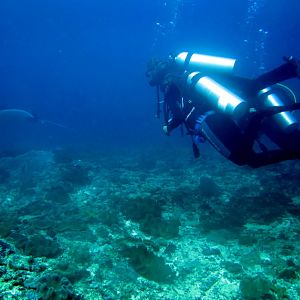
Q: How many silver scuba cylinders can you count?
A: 3